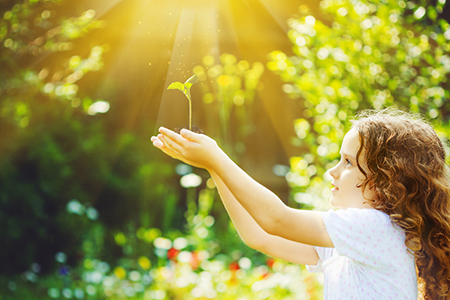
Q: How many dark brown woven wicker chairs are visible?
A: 0